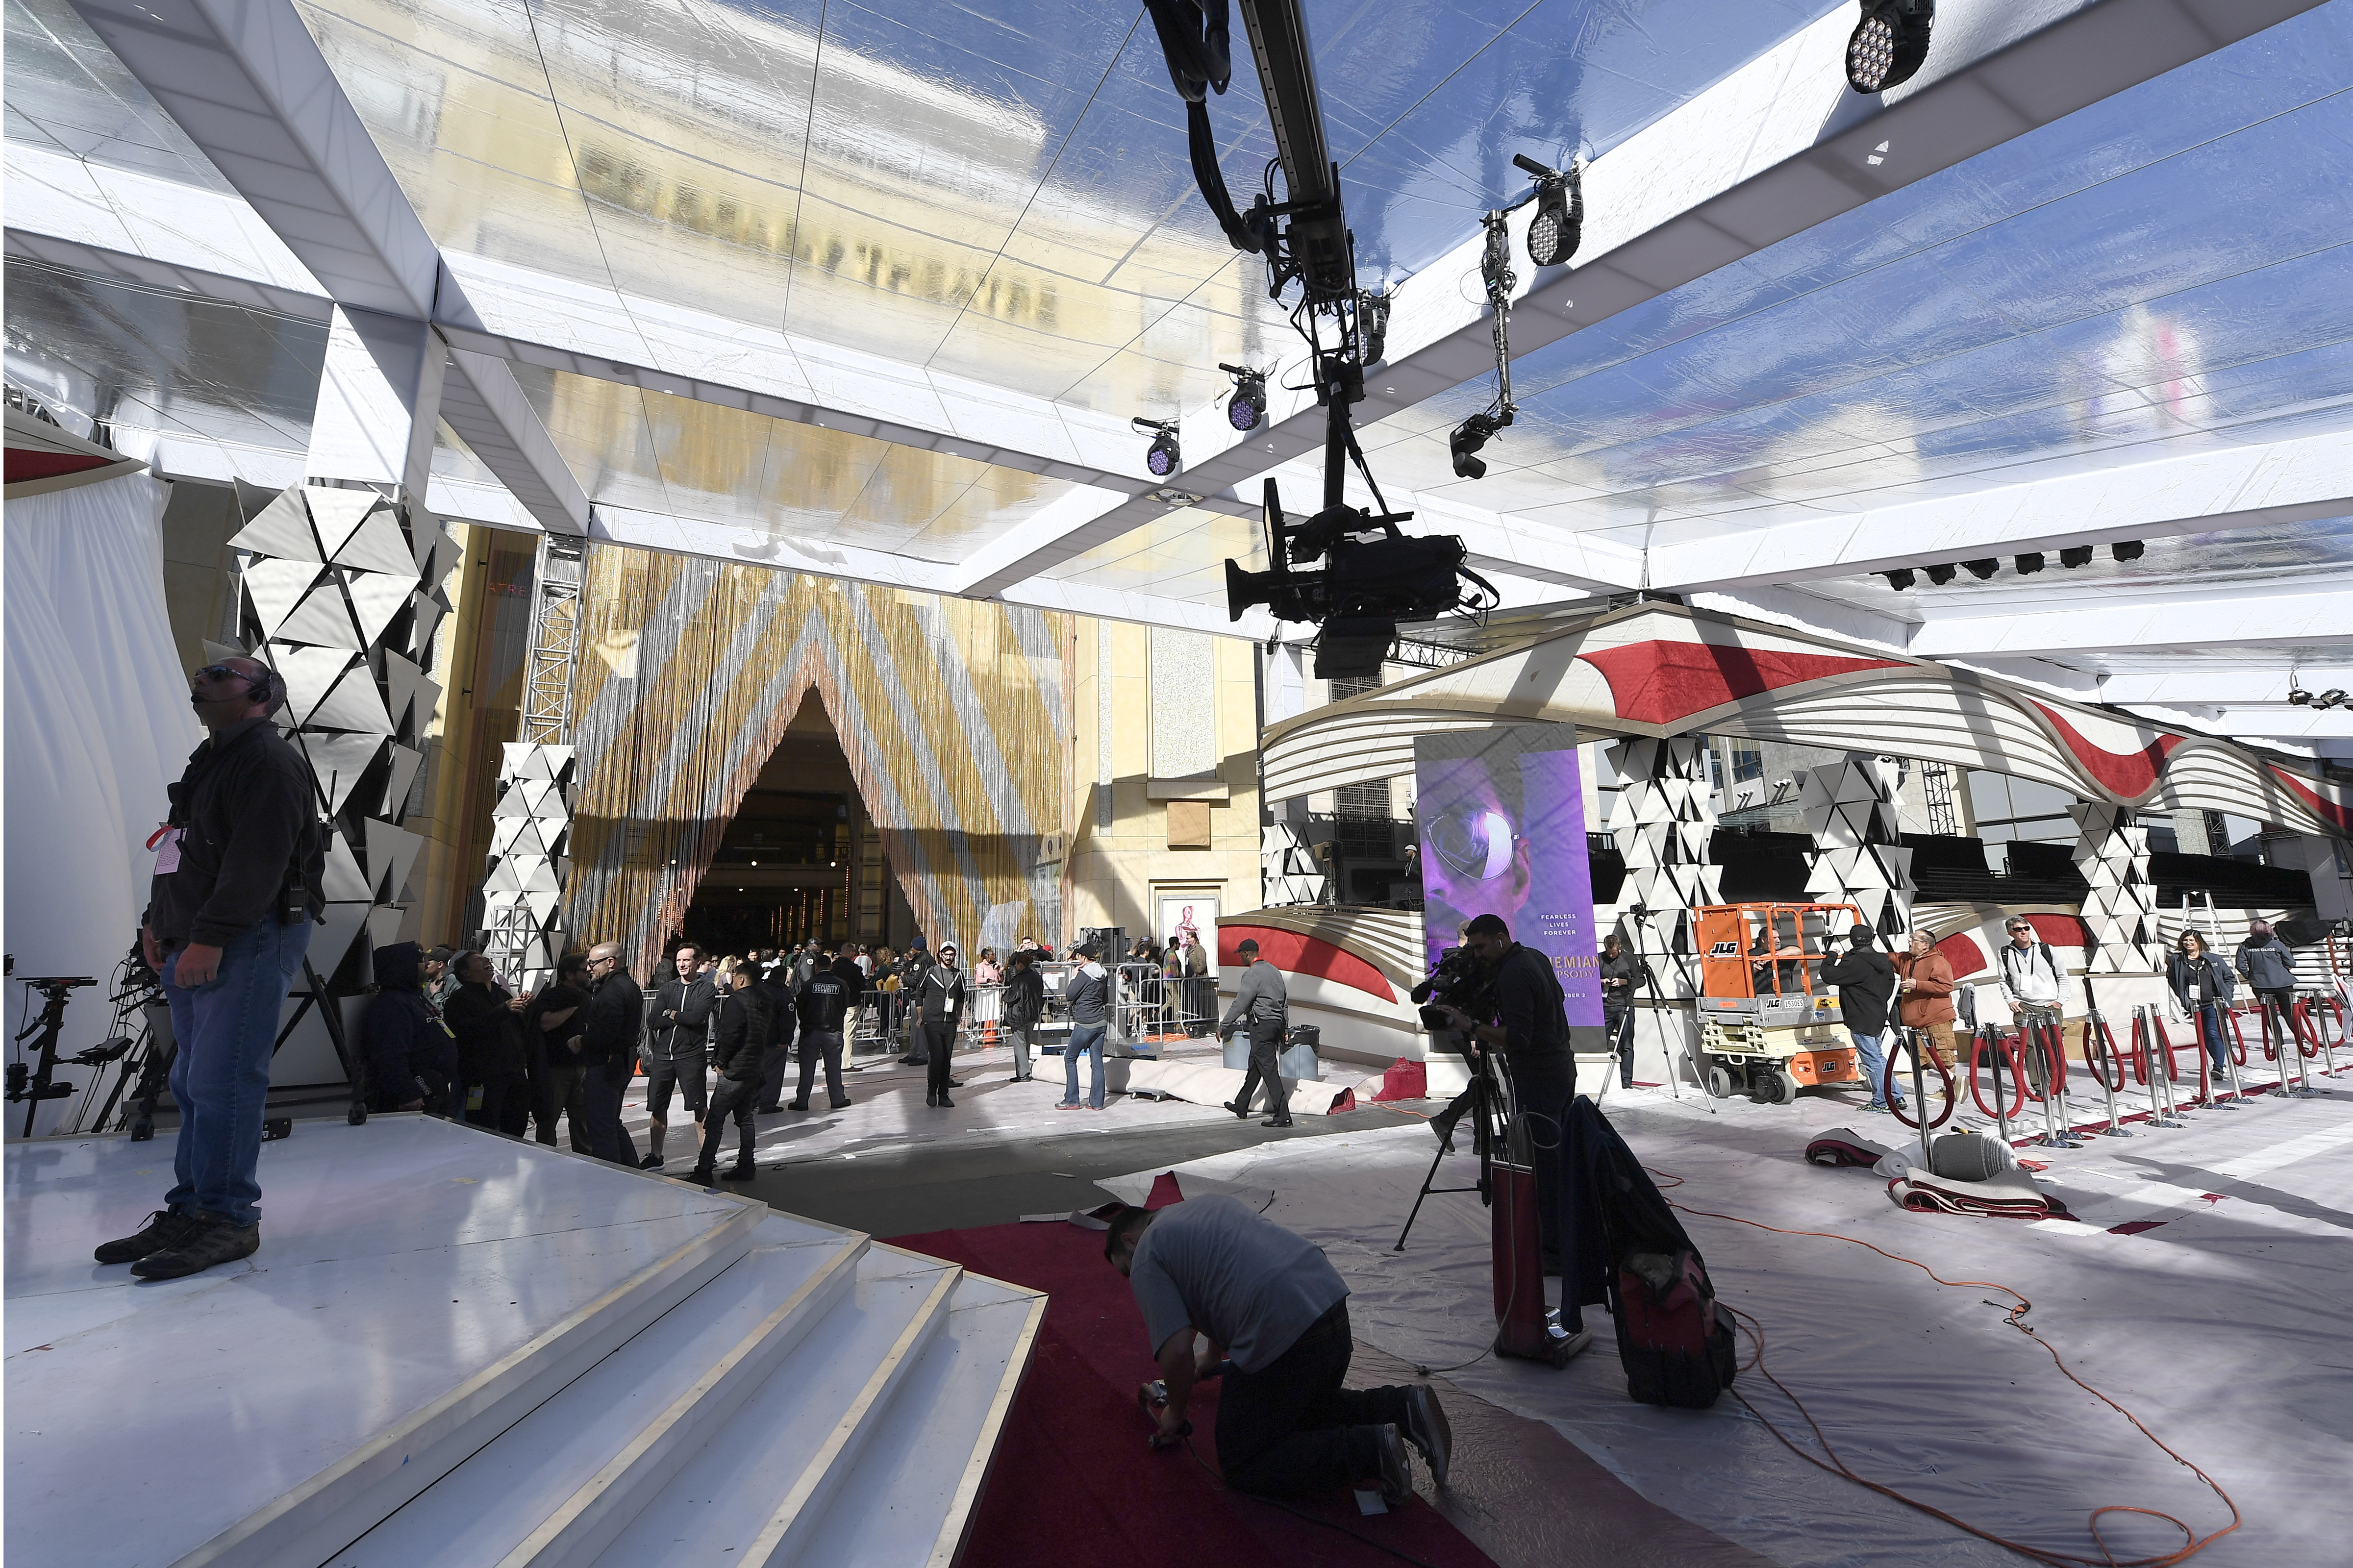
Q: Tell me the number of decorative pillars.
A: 6